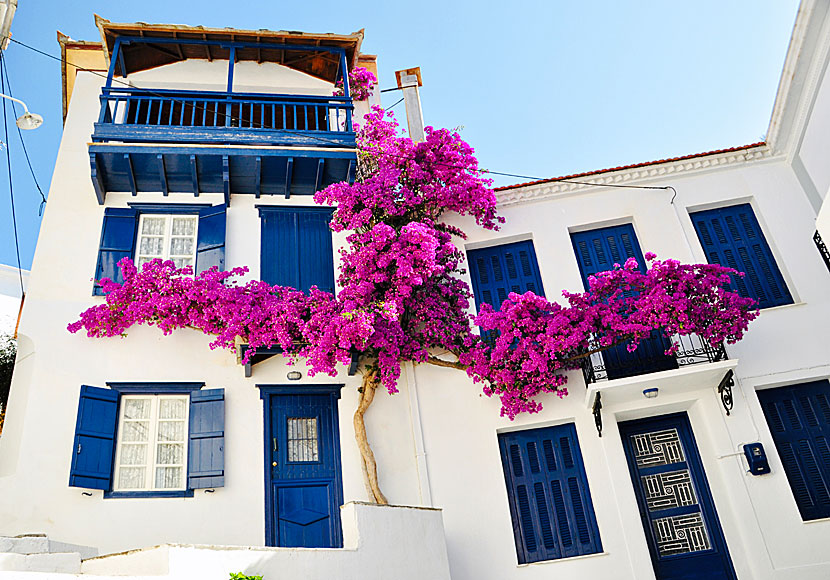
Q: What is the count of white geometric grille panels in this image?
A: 3